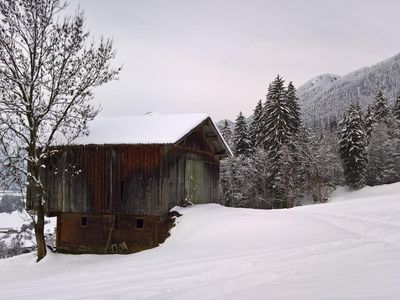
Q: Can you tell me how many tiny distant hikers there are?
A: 0